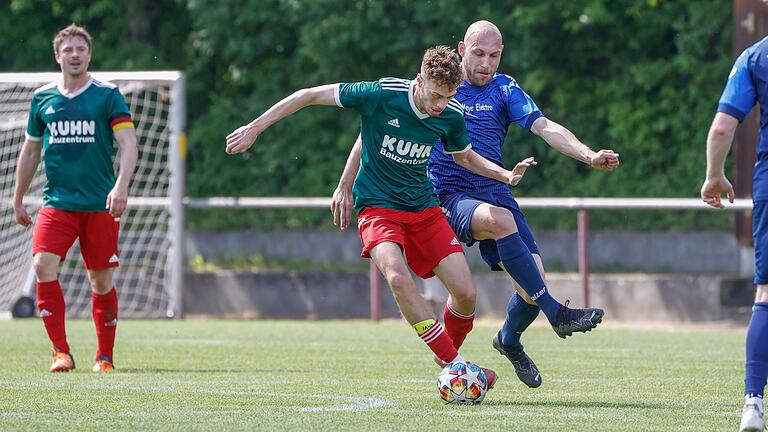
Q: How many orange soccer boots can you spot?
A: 2